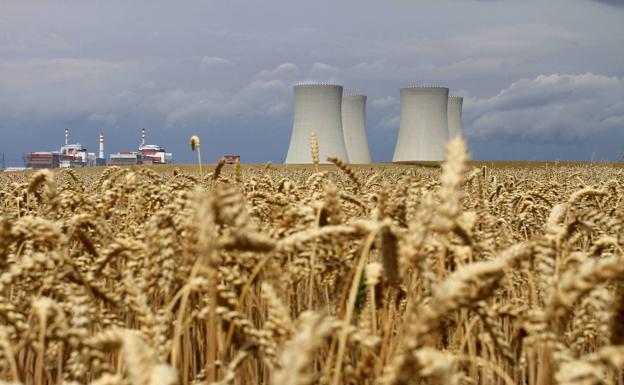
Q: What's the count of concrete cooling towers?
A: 4